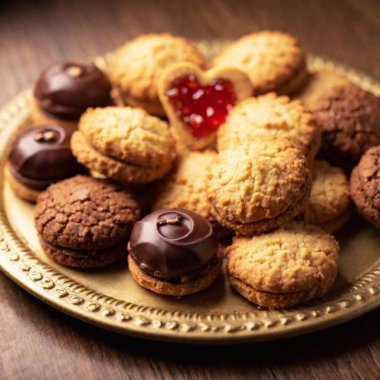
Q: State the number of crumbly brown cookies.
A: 3